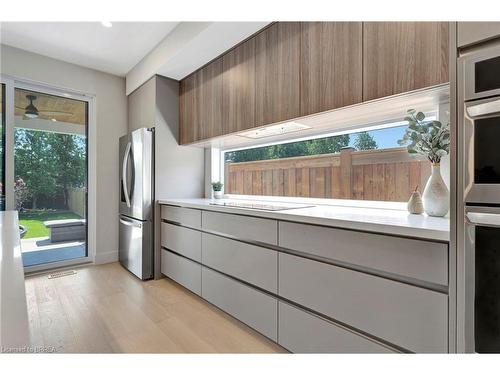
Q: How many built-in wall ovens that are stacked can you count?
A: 2